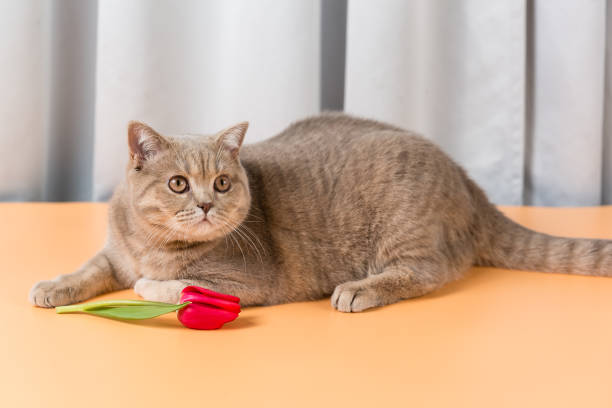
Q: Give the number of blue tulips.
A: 0